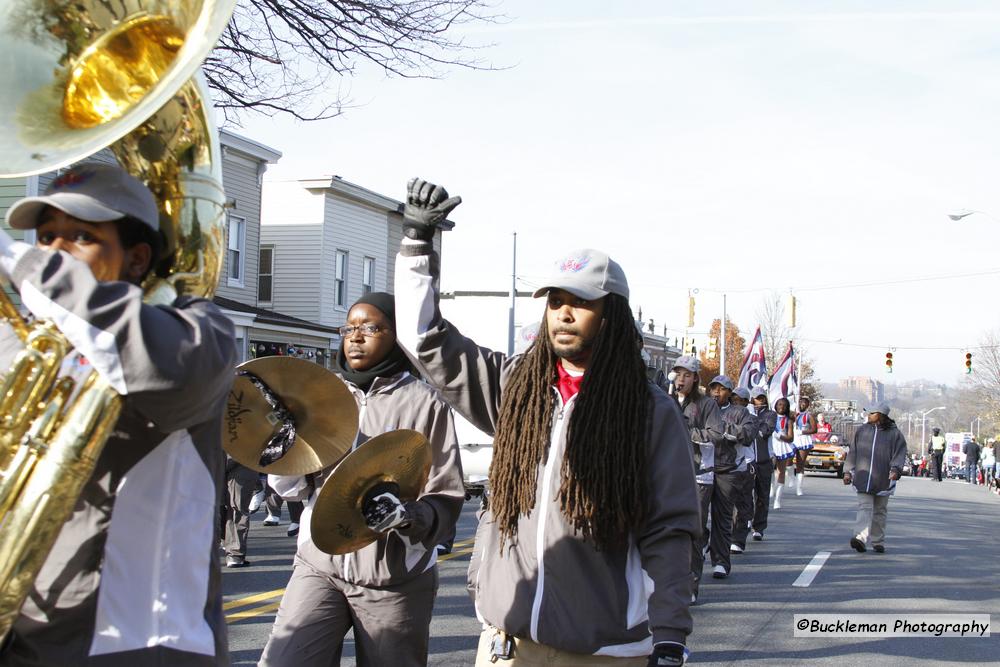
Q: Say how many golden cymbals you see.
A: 2